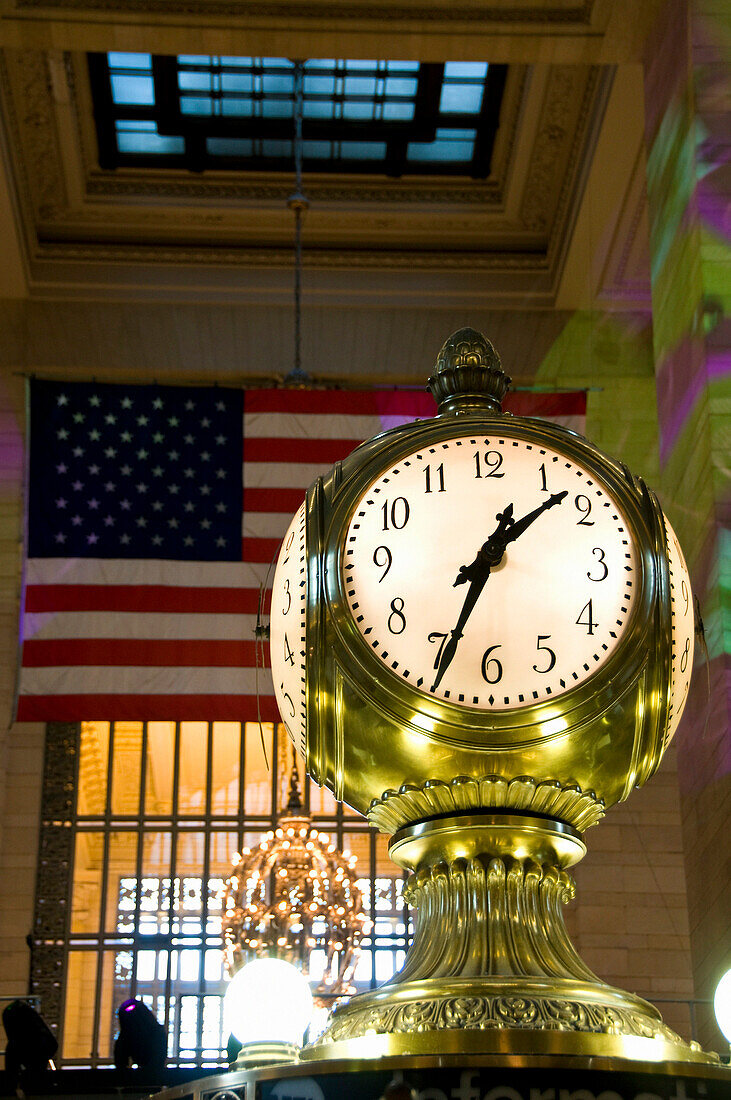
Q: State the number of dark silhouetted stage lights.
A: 2